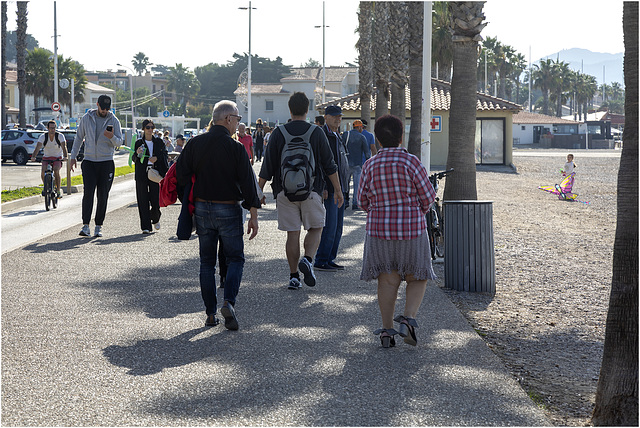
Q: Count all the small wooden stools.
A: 0